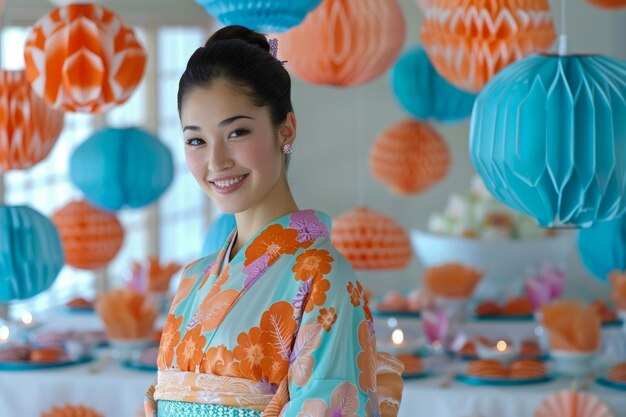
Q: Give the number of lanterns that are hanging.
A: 15